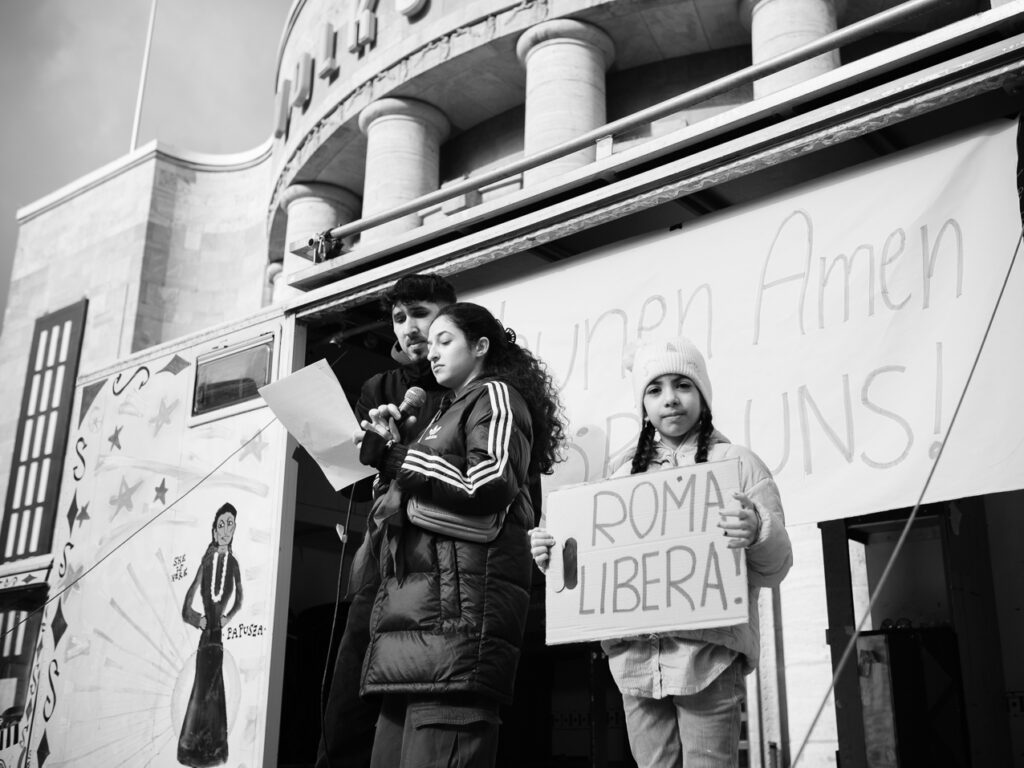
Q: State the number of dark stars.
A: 3